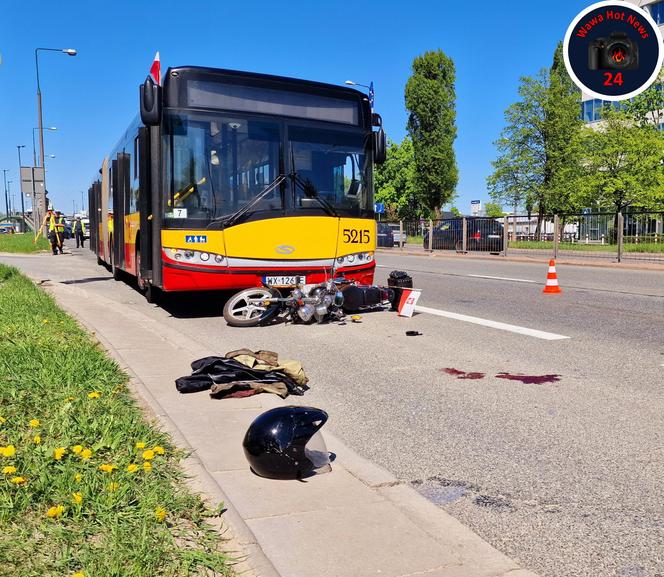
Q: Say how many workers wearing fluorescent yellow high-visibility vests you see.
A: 3